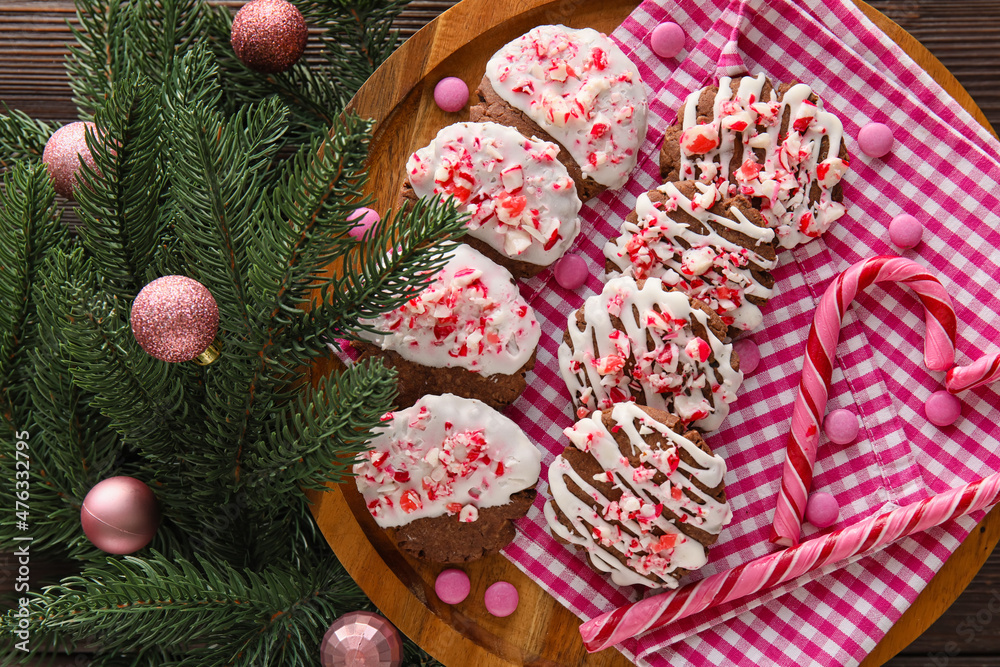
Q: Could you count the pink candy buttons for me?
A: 12